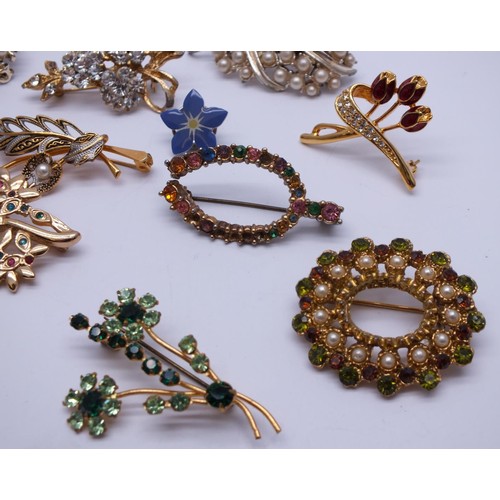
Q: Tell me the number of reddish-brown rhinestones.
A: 13